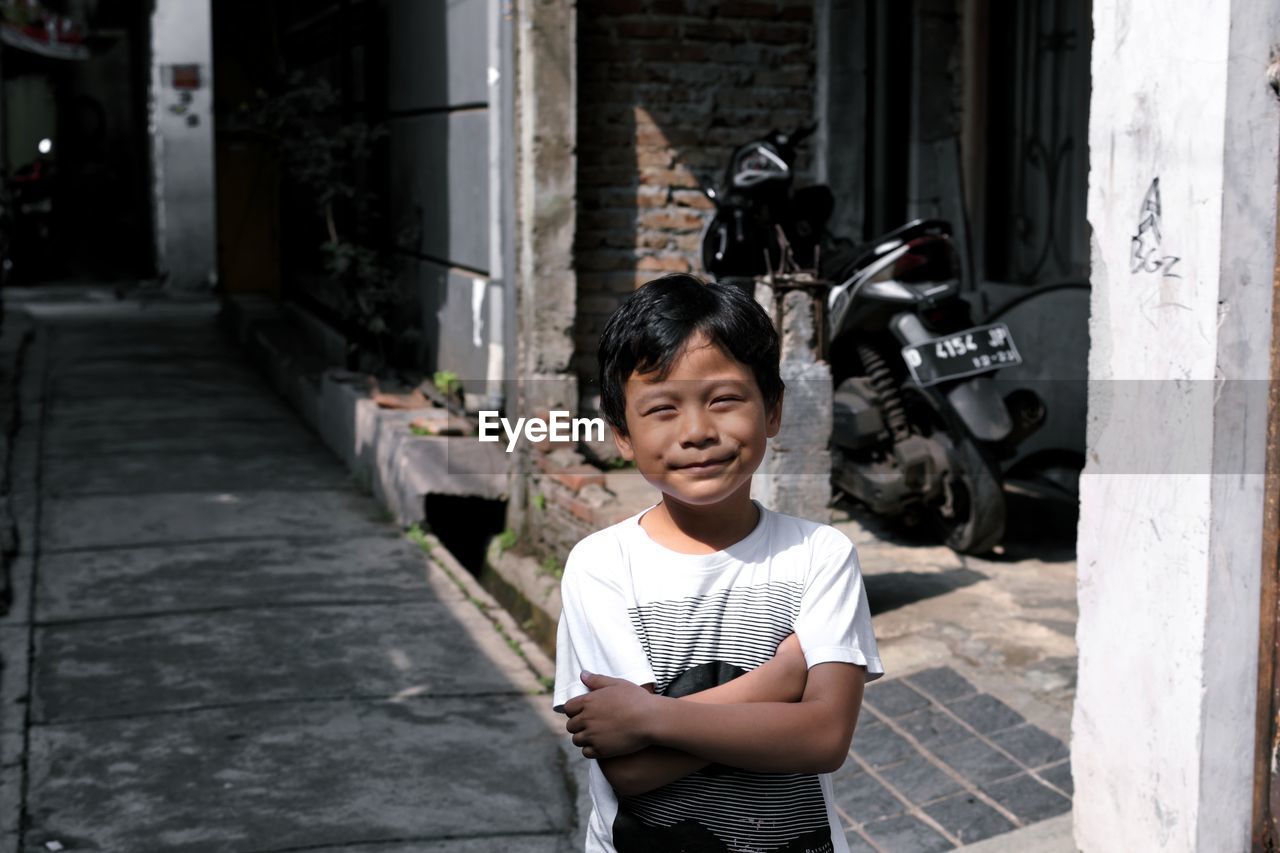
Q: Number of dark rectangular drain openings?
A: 1